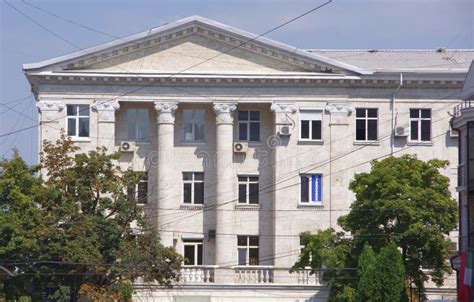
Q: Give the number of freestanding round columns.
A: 2